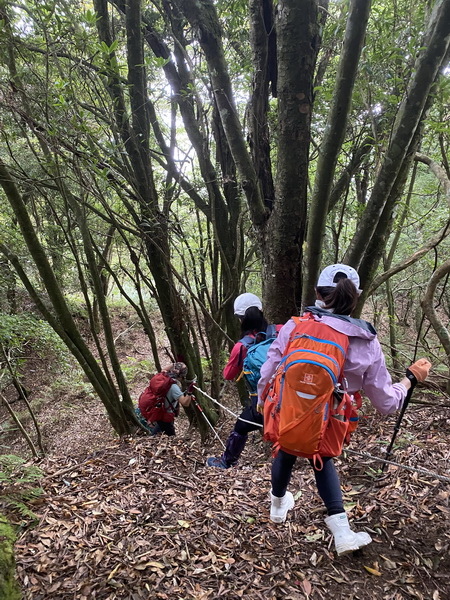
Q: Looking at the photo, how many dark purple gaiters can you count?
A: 1